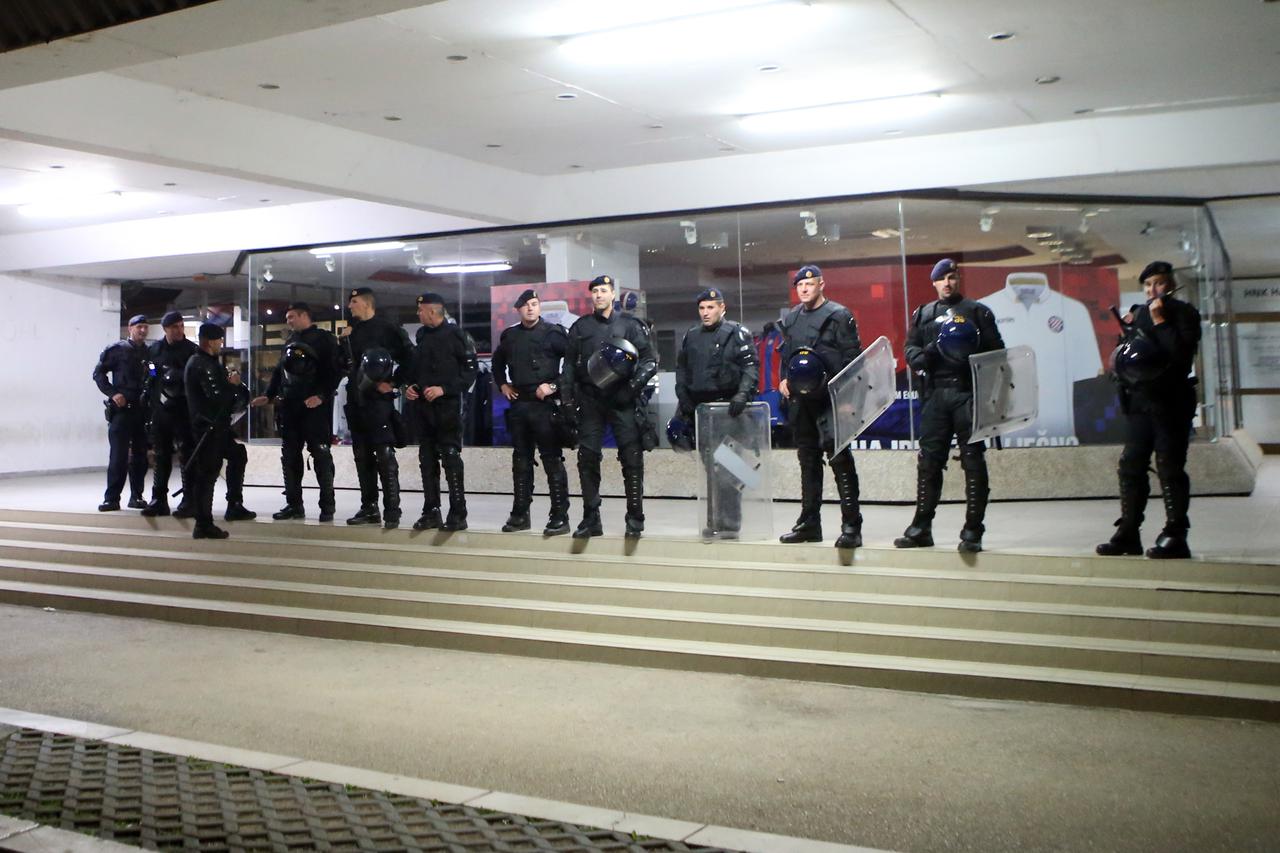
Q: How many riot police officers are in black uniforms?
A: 12